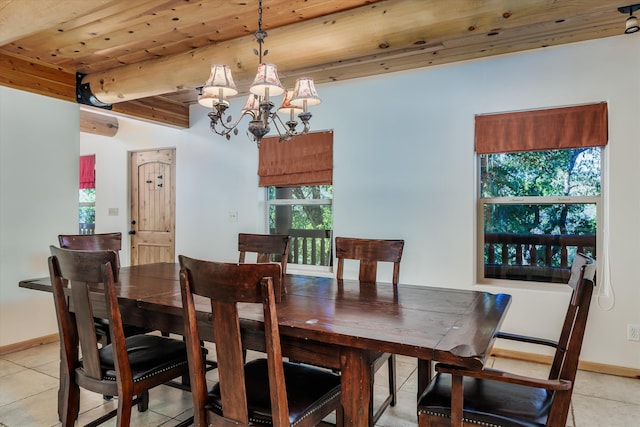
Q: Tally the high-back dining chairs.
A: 6